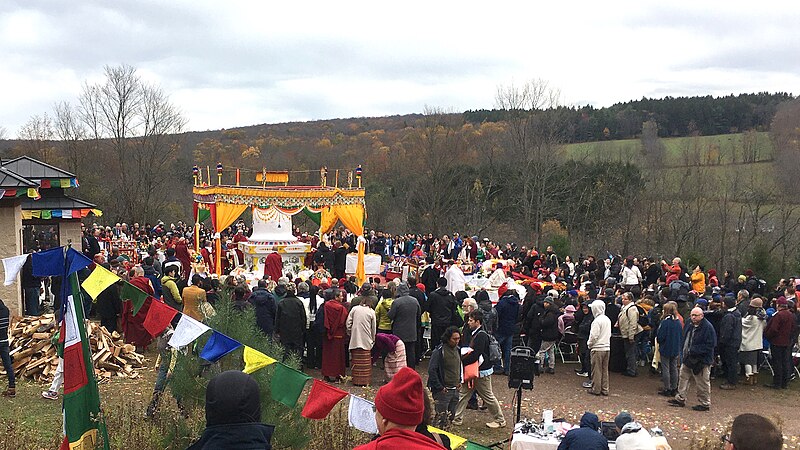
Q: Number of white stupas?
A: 1